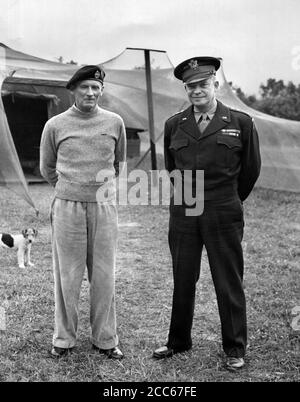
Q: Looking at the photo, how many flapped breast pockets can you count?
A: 2